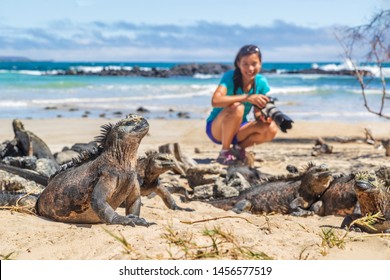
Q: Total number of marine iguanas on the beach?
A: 5